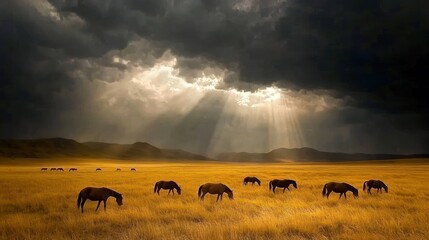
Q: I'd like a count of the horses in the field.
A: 14